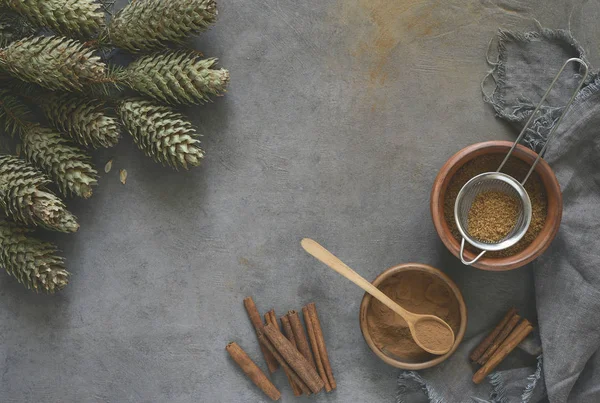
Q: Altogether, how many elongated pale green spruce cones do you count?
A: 9